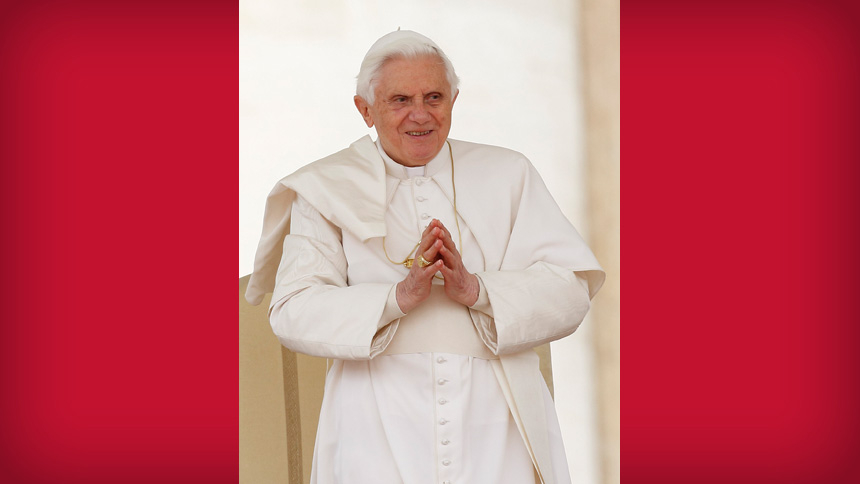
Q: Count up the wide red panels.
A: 2